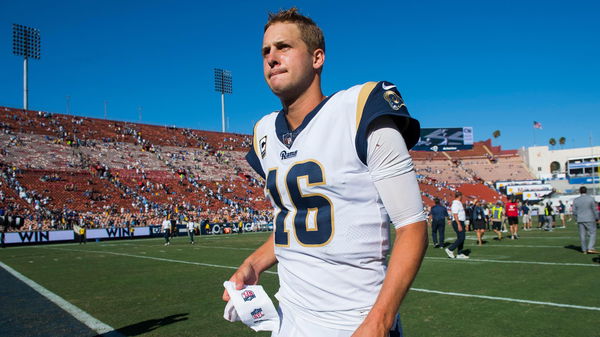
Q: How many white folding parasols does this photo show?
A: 0